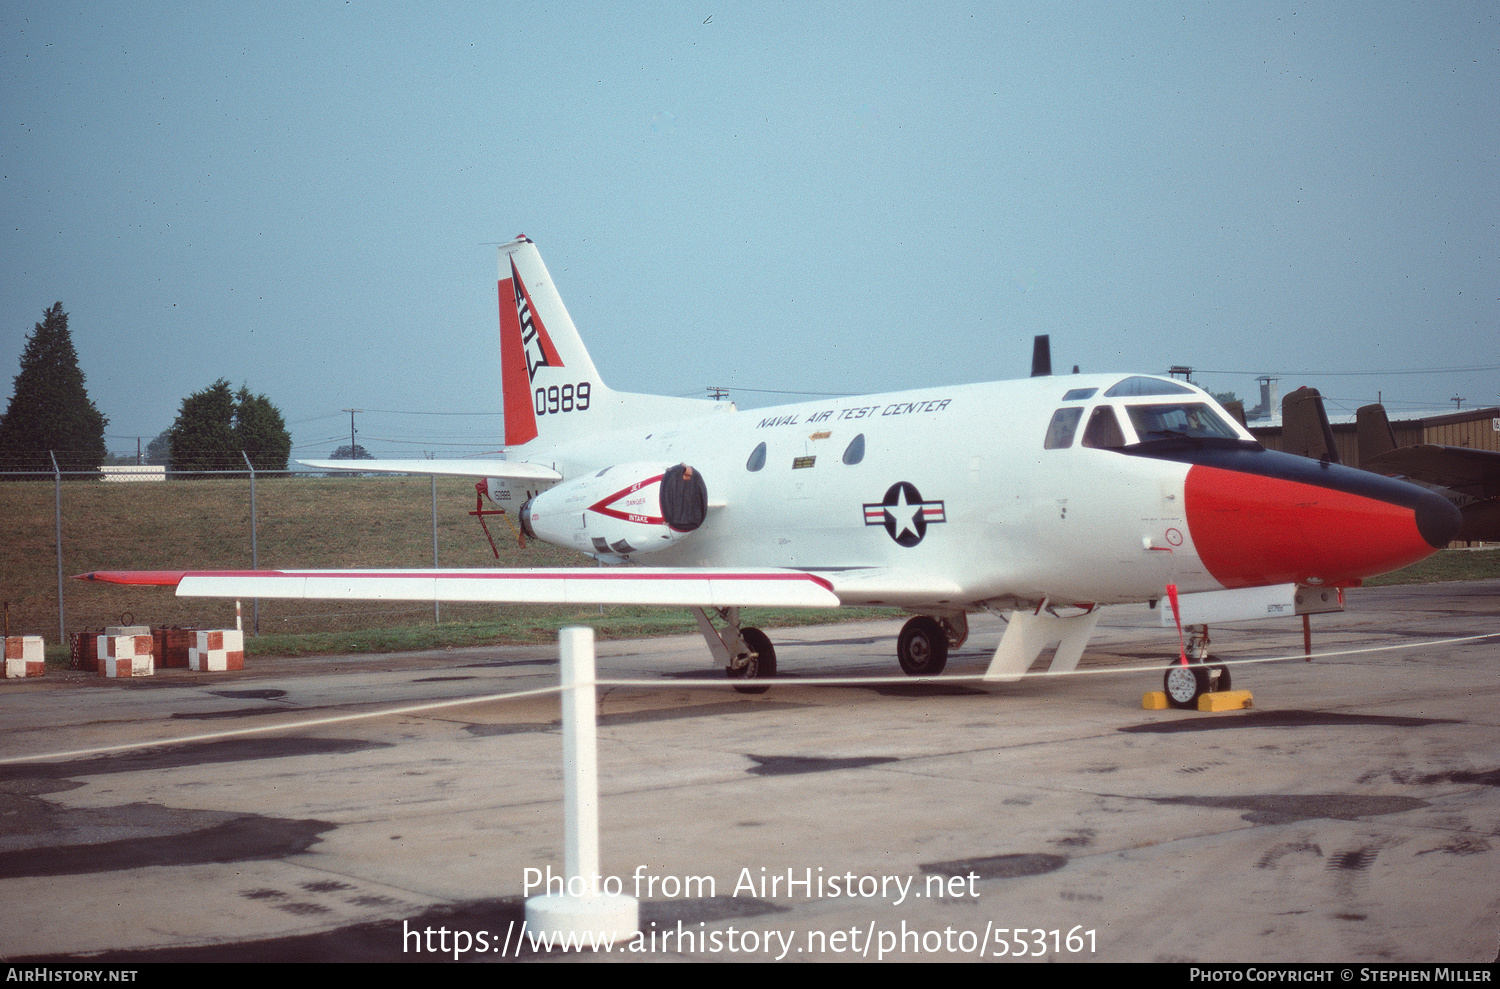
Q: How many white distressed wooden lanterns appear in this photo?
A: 0